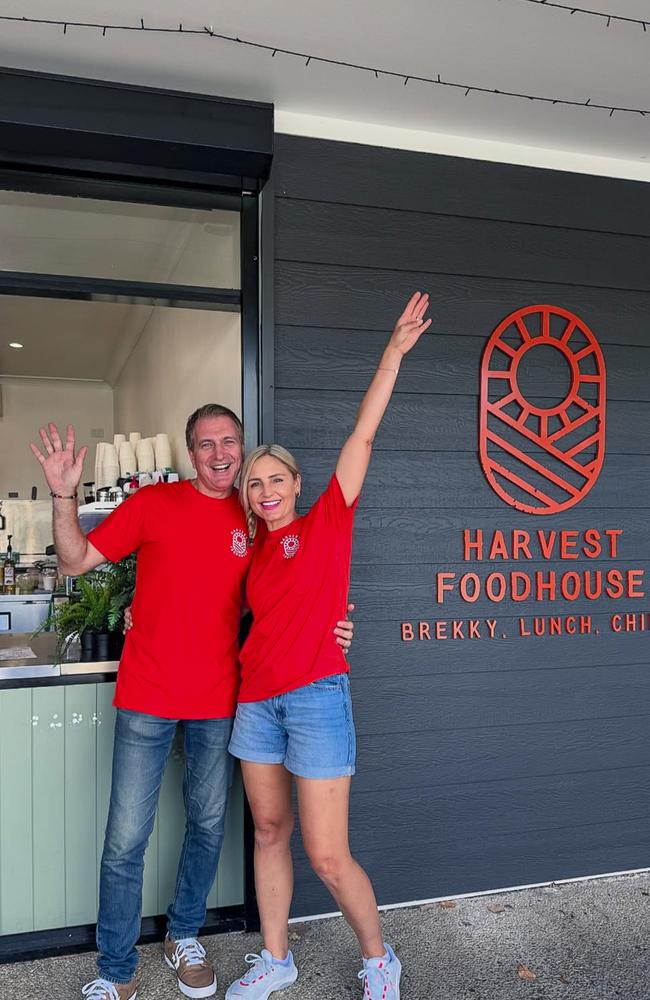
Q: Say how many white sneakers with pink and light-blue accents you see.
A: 2